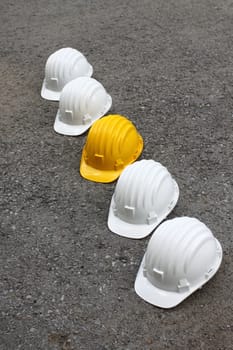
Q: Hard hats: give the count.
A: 5